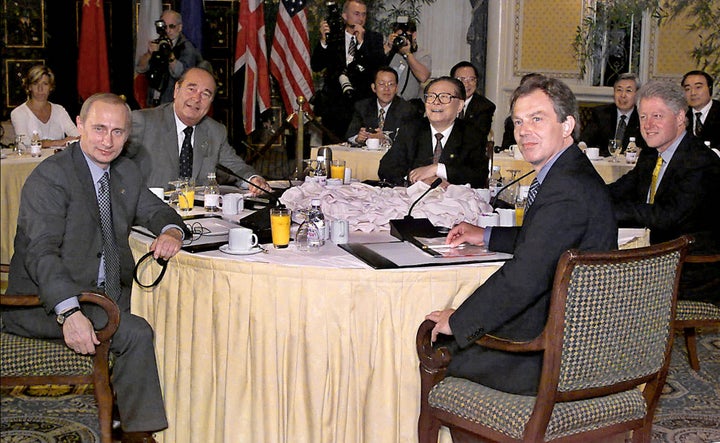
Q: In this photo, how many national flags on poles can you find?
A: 5